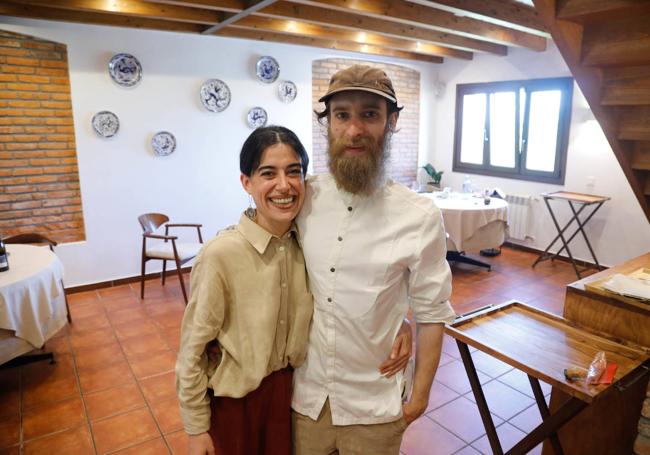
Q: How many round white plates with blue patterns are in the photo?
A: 7